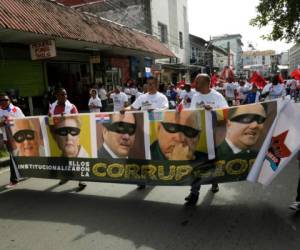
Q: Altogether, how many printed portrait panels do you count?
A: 5